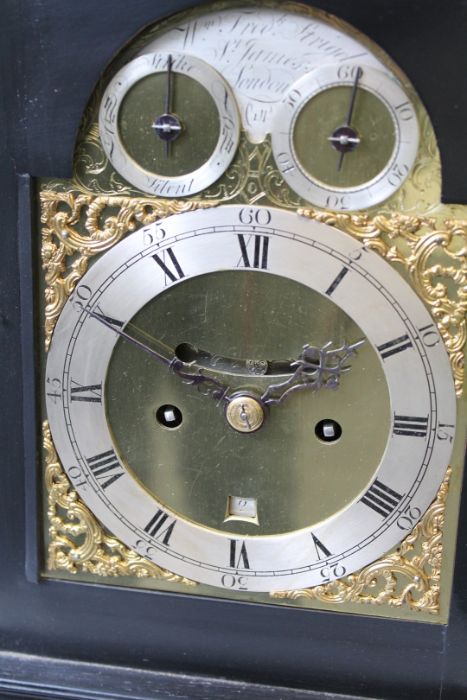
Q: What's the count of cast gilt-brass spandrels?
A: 4